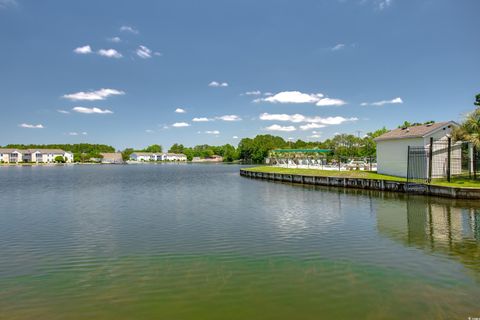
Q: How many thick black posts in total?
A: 2